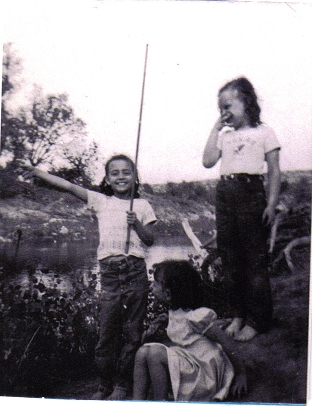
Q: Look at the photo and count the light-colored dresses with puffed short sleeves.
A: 1